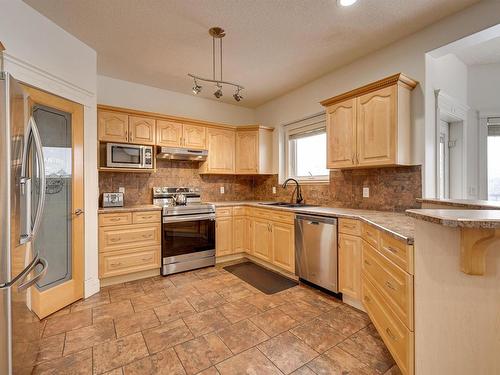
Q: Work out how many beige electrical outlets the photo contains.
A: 4